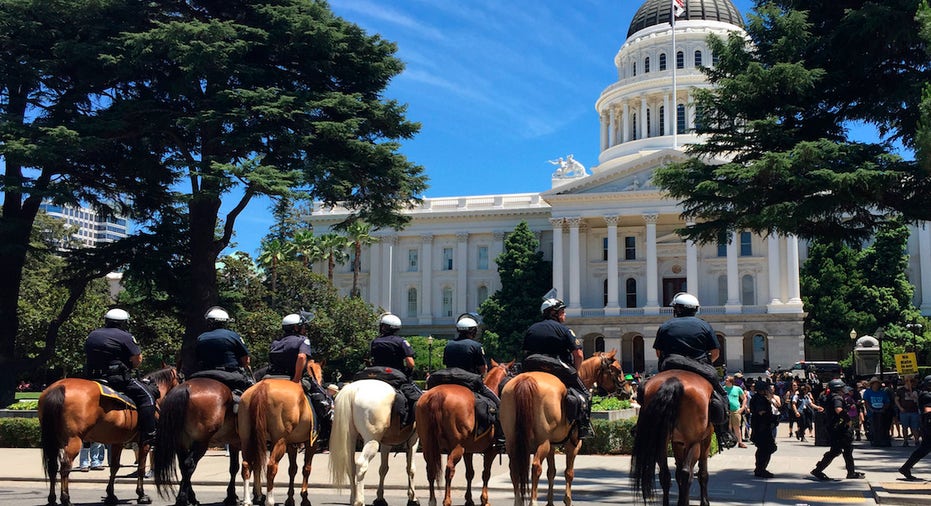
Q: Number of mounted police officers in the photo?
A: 7